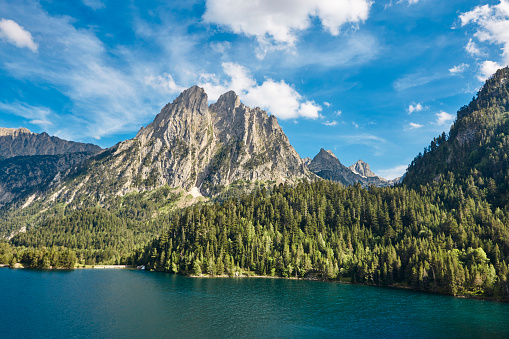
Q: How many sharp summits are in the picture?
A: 4